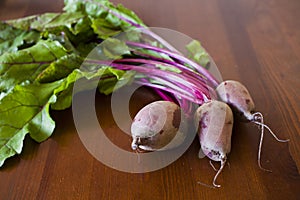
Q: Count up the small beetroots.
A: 3